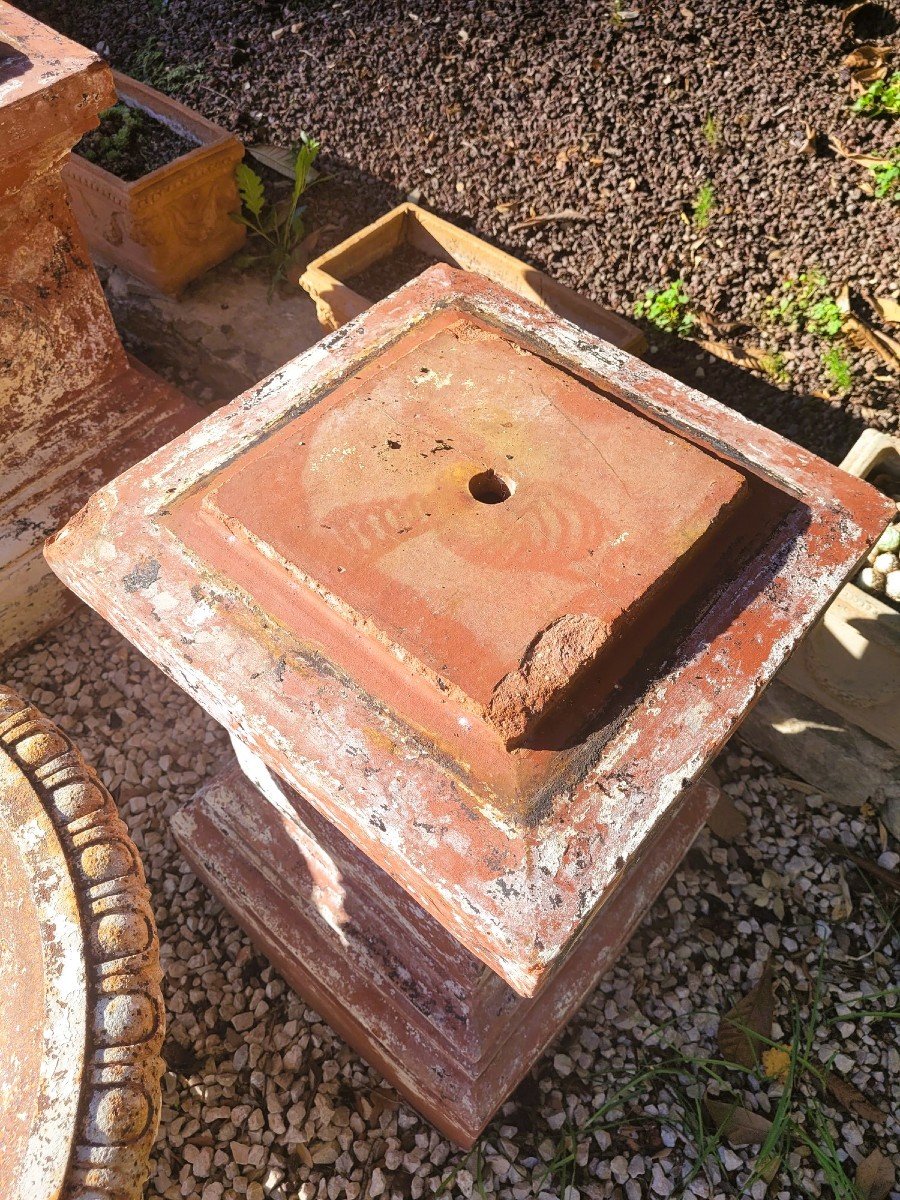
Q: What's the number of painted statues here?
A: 0